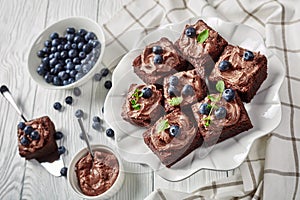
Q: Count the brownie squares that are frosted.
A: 8